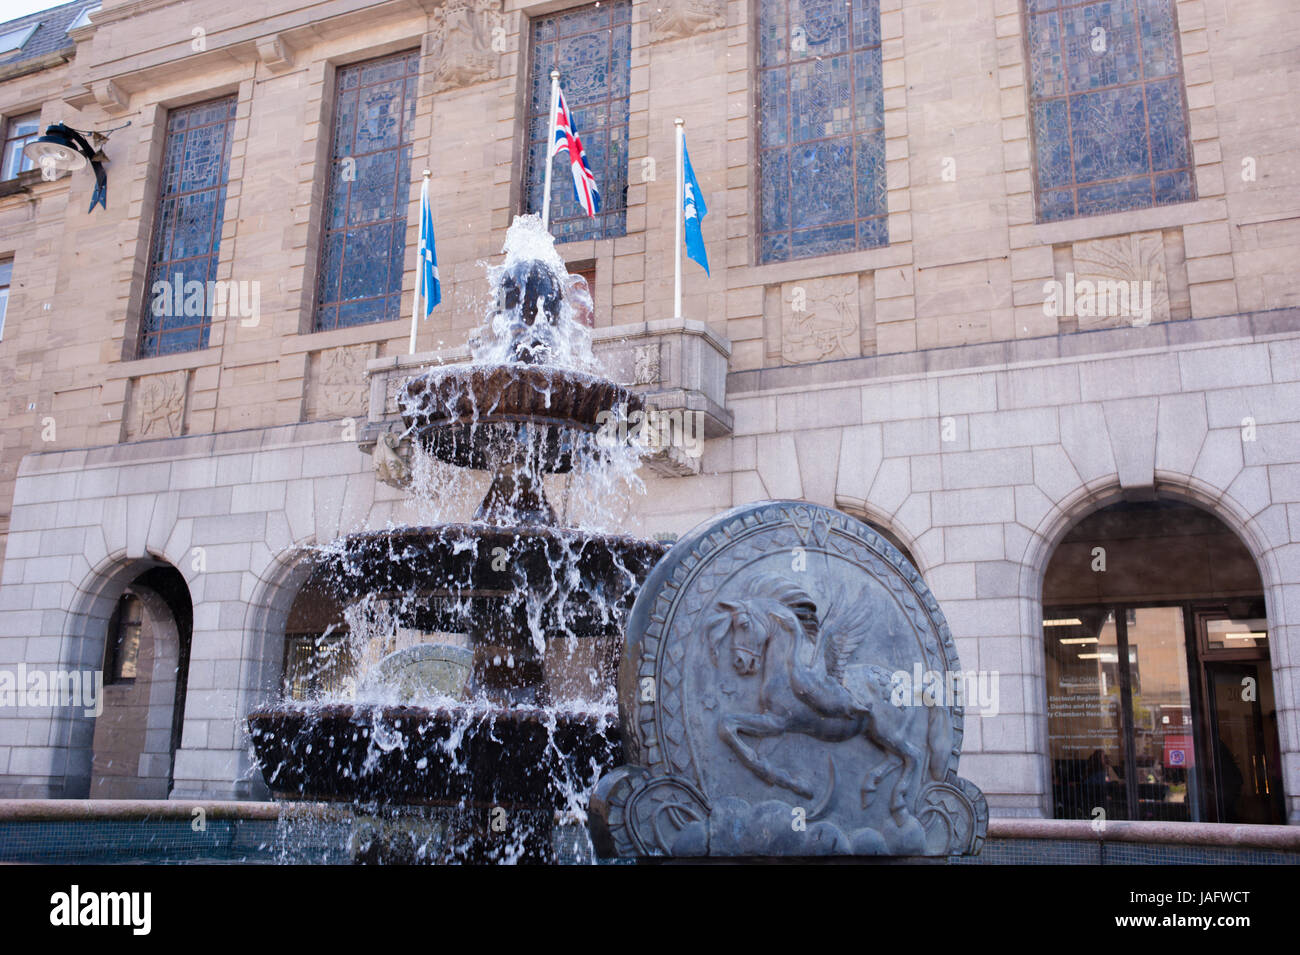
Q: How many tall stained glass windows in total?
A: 5